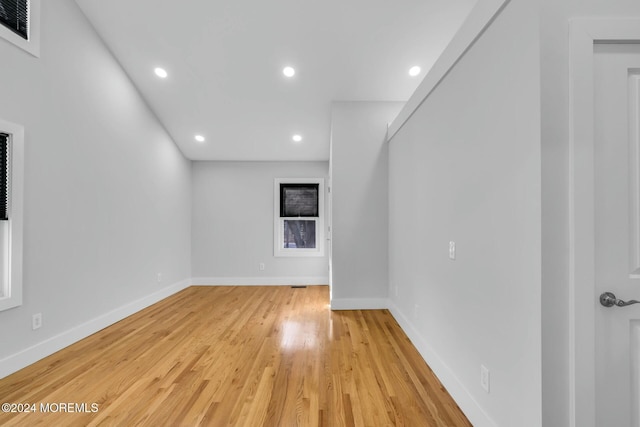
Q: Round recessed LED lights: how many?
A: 5